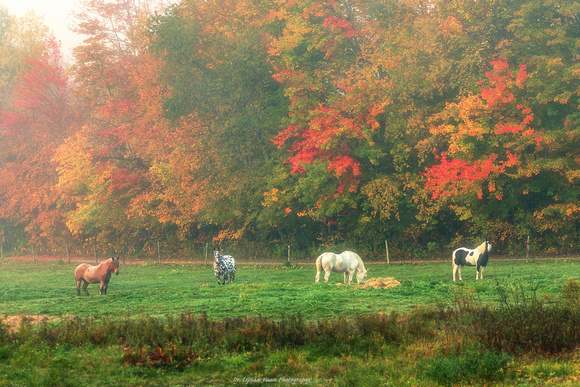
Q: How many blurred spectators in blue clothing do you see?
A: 0